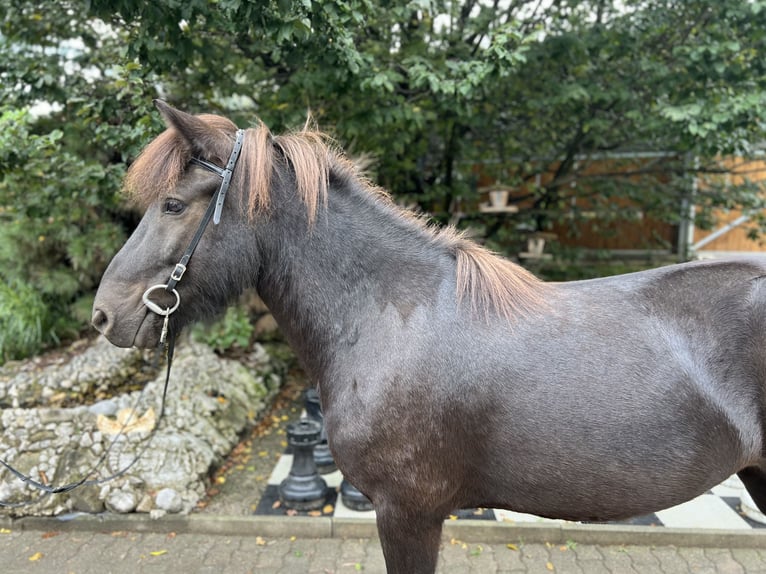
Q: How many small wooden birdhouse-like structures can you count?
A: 2